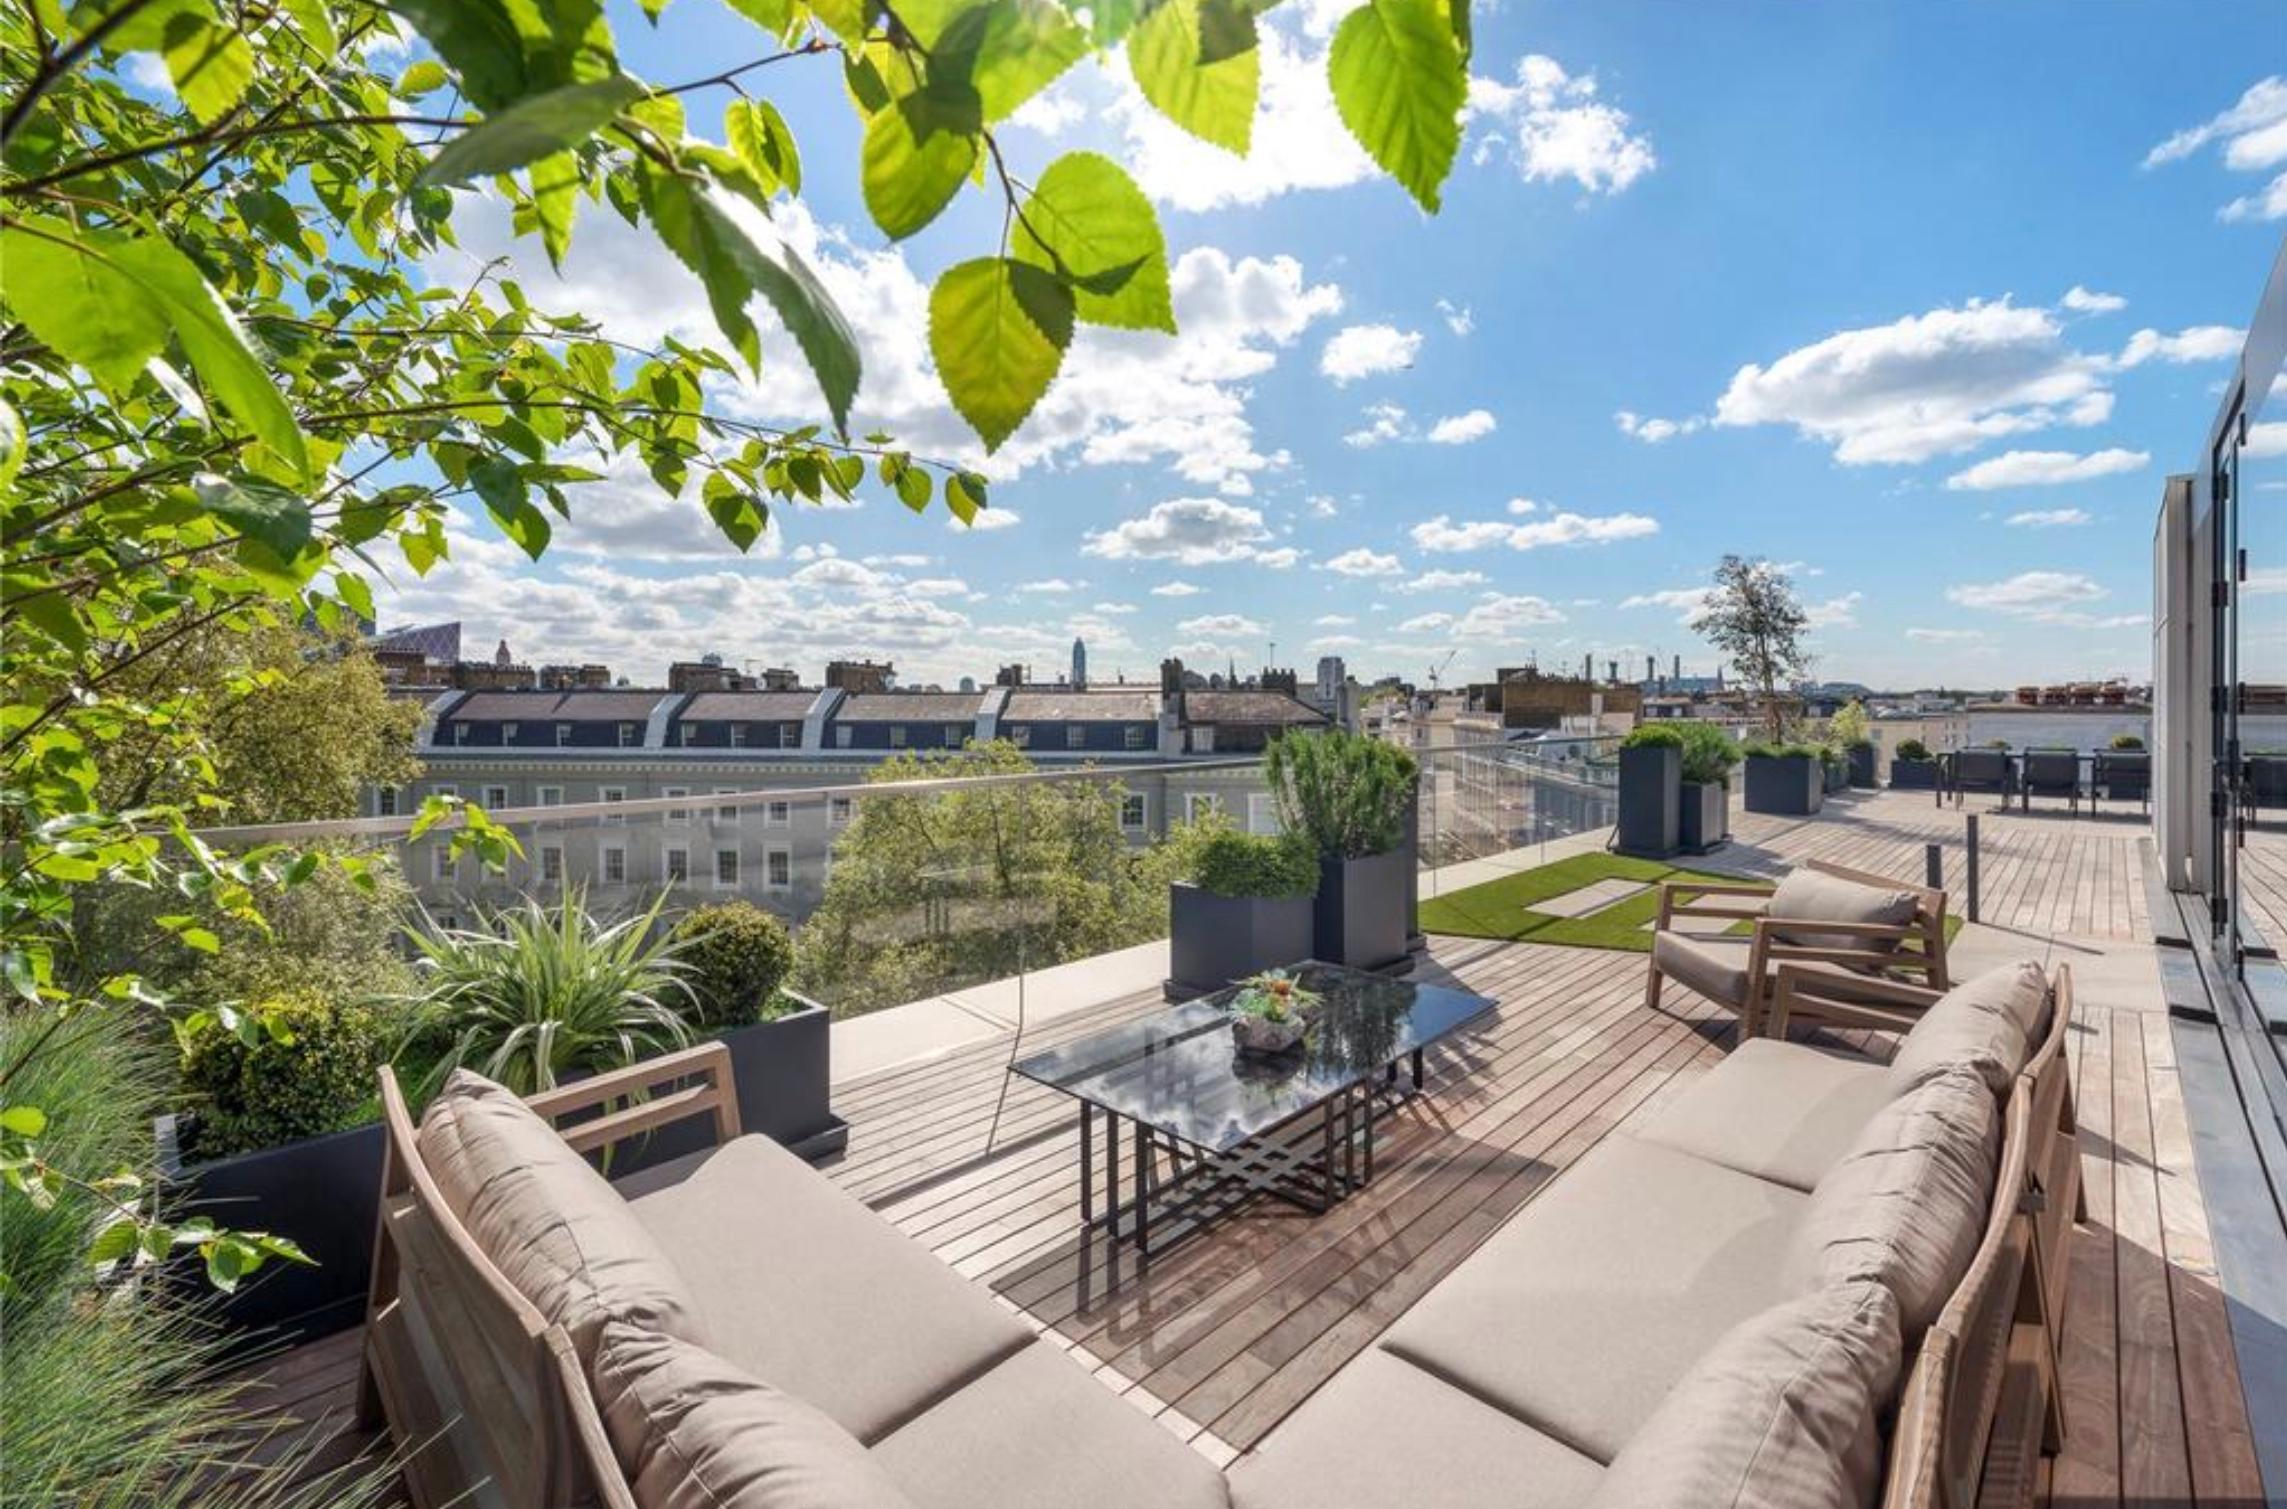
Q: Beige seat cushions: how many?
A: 6